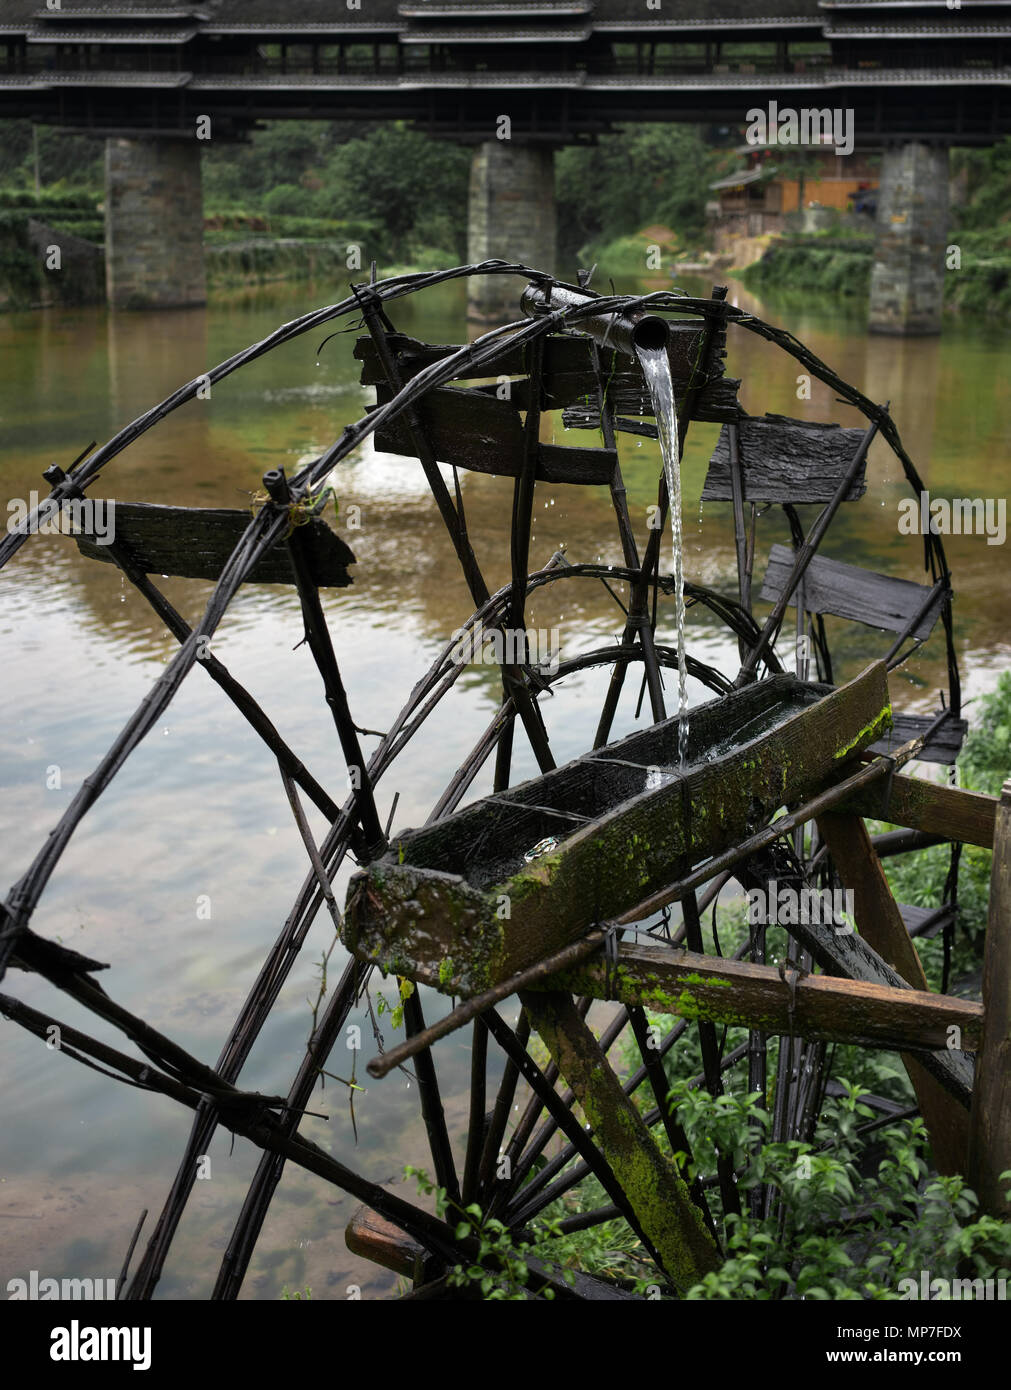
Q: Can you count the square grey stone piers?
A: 3